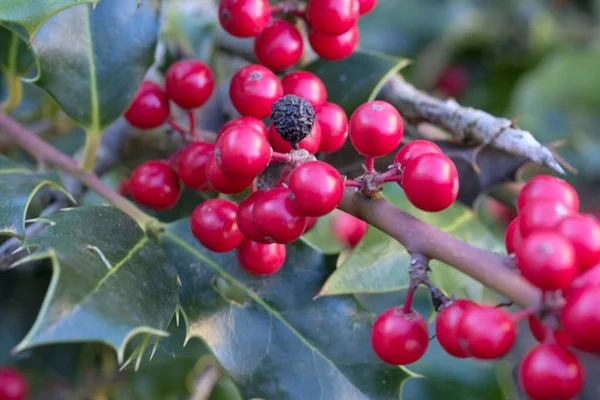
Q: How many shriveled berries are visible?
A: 1